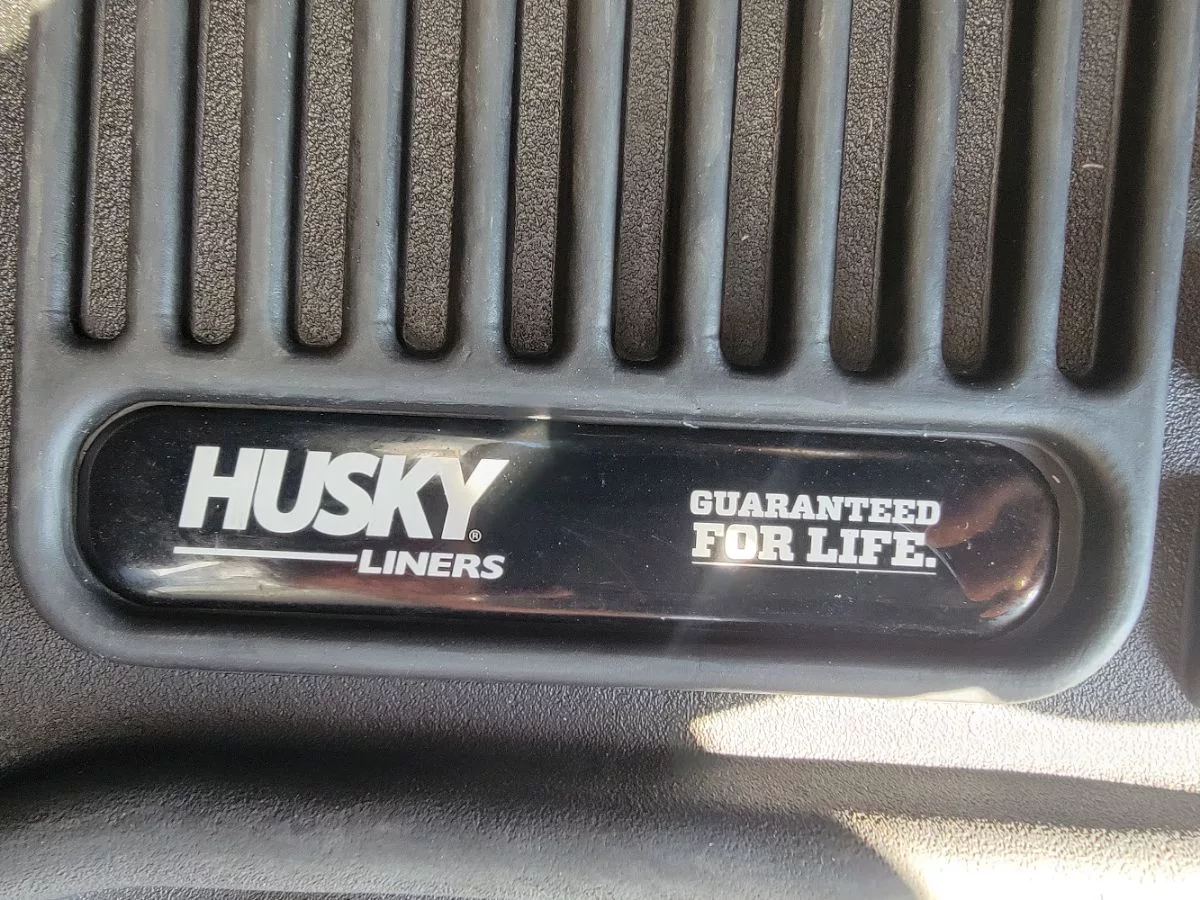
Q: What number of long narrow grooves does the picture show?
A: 10